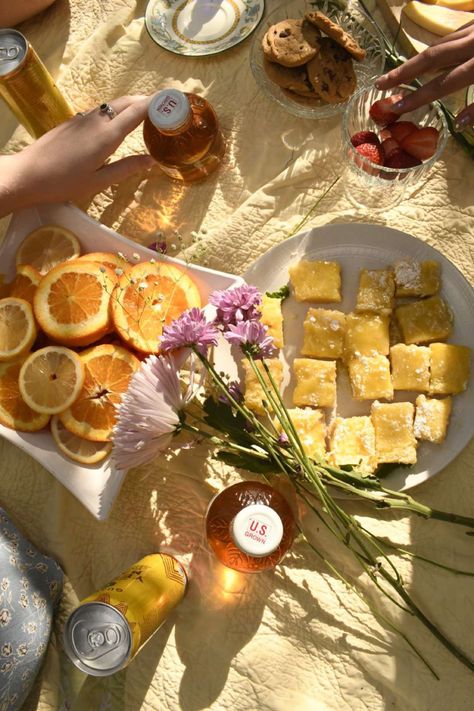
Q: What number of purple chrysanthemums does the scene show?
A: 3